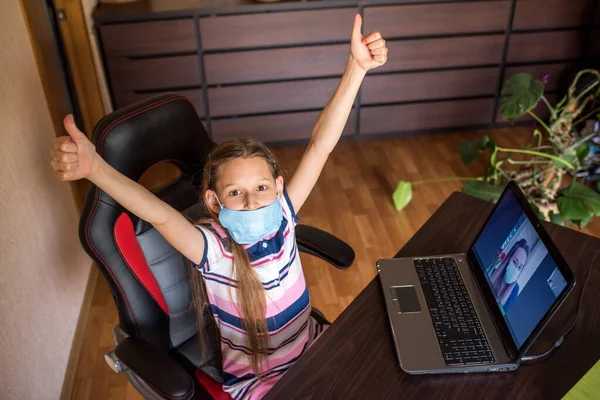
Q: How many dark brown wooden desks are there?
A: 1